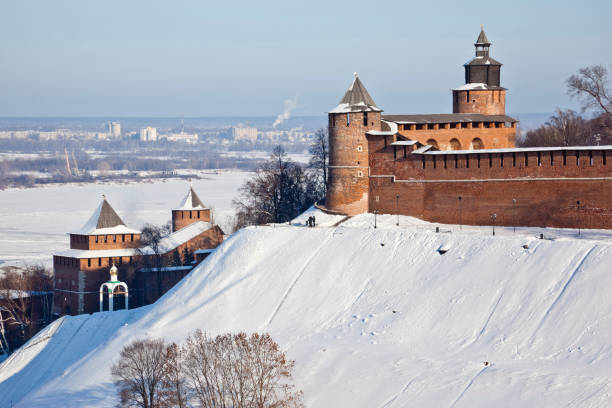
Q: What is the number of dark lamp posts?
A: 6